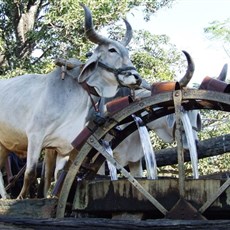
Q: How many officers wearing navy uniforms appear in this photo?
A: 0